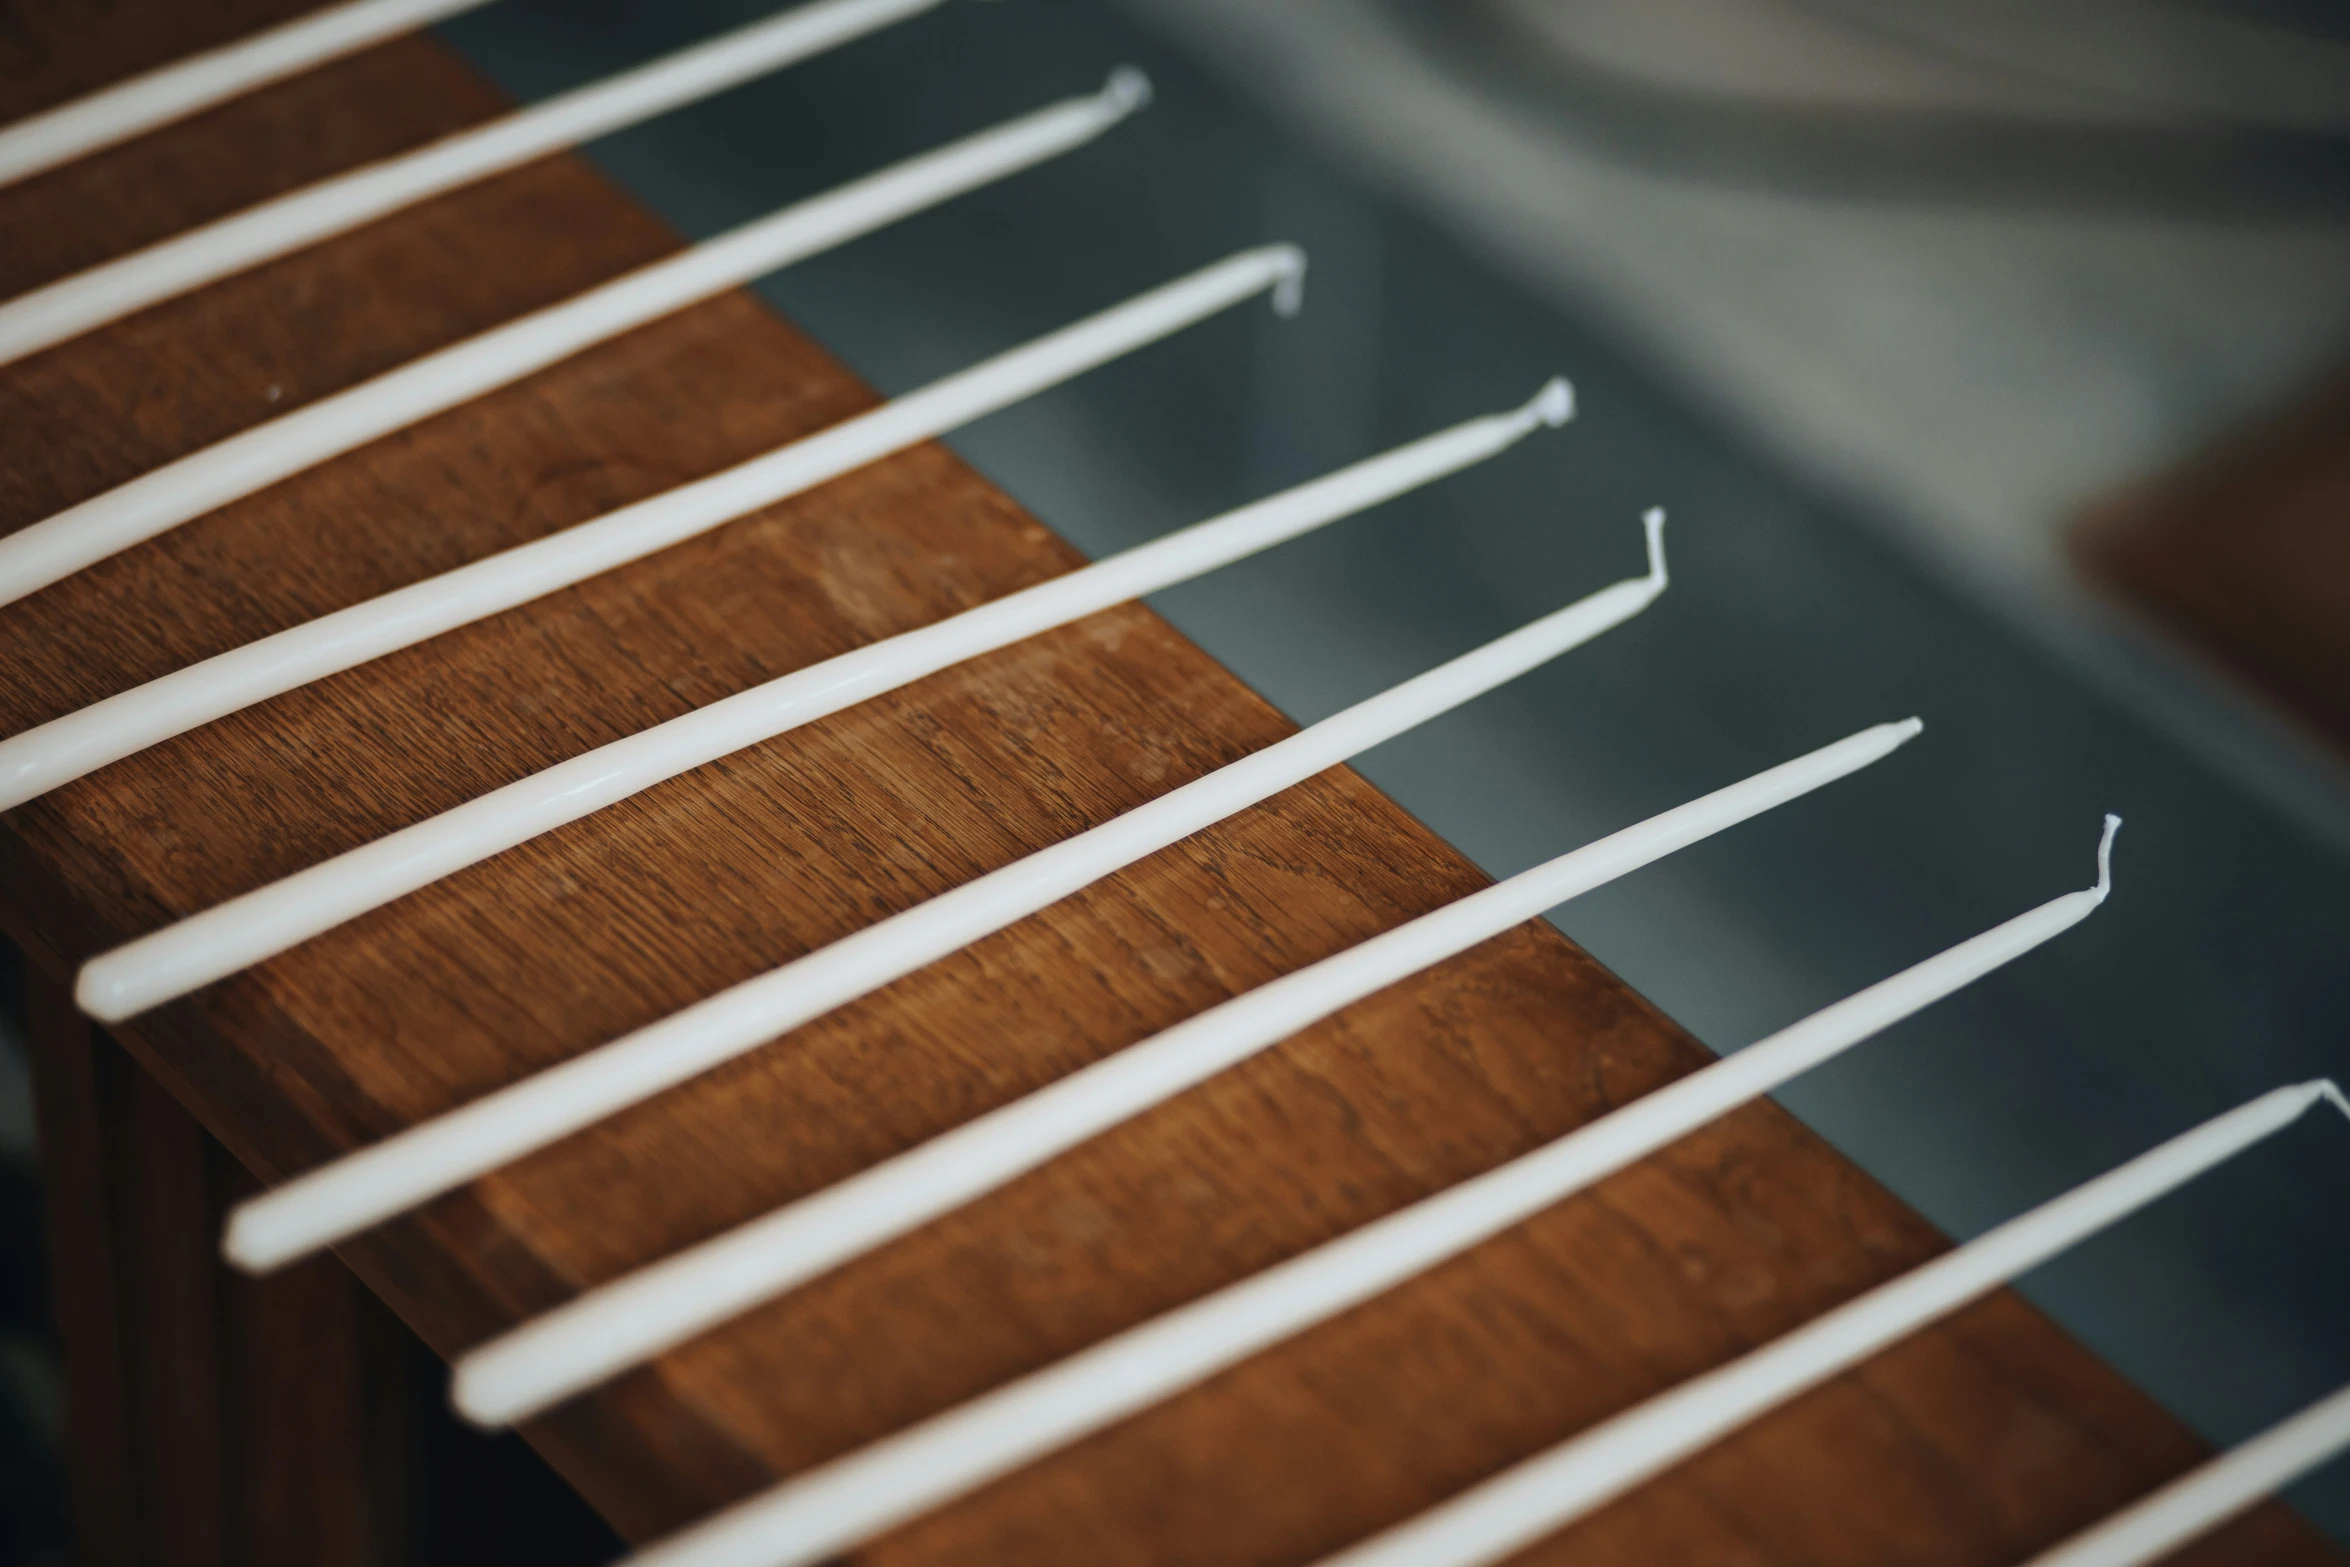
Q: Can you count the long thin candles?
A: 10